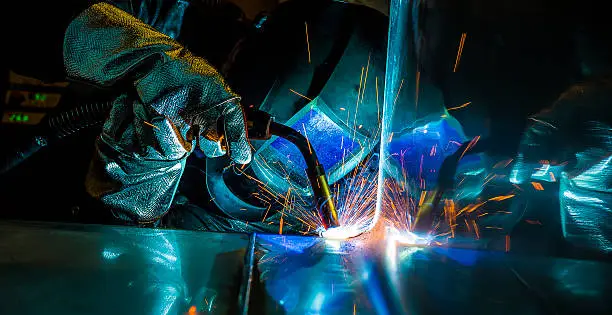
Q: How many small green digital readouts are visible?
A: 2